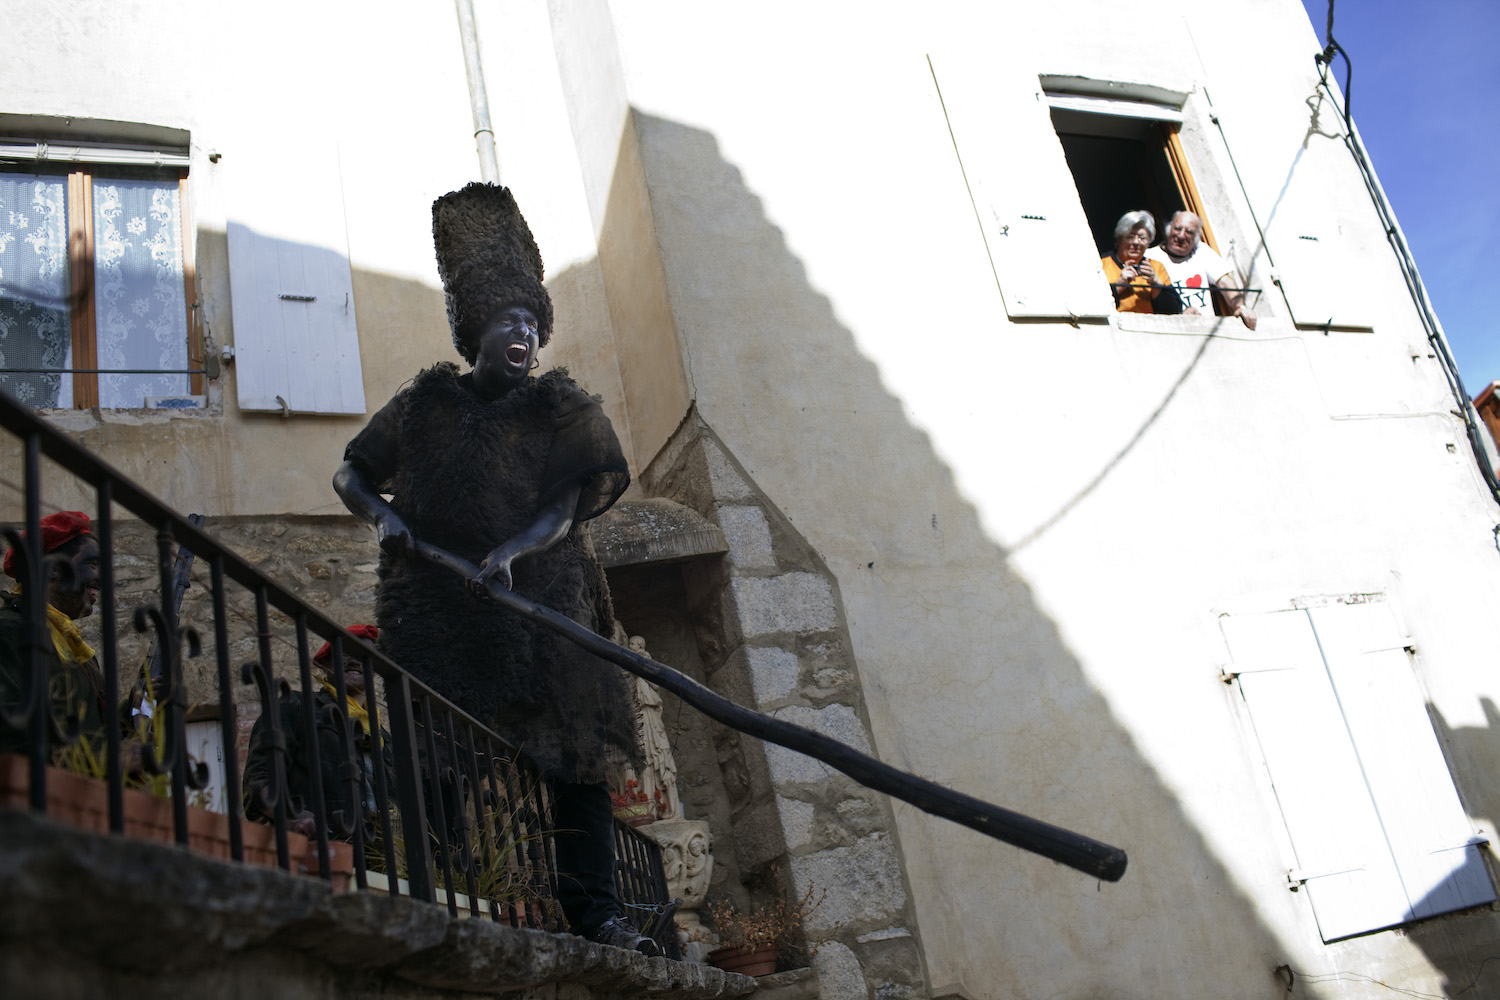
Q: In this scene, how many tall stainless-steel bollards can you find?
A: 0